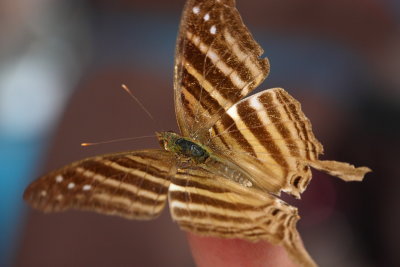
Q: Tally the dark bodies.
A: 1